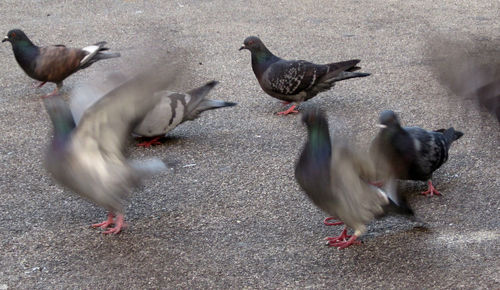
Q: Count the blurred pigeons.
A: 3